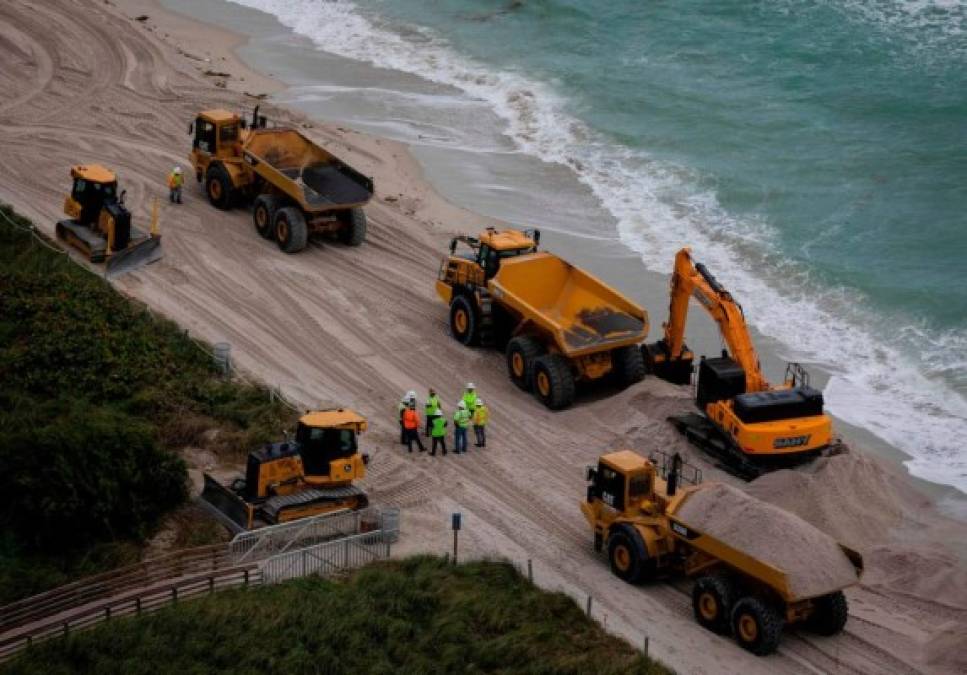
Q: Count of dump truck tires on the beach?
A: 12